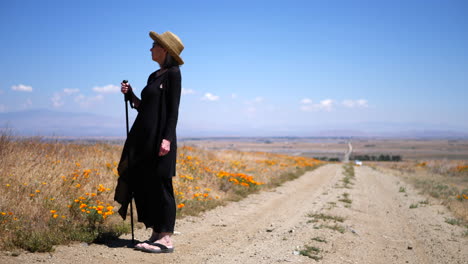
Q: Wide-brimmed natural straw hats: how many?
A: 1